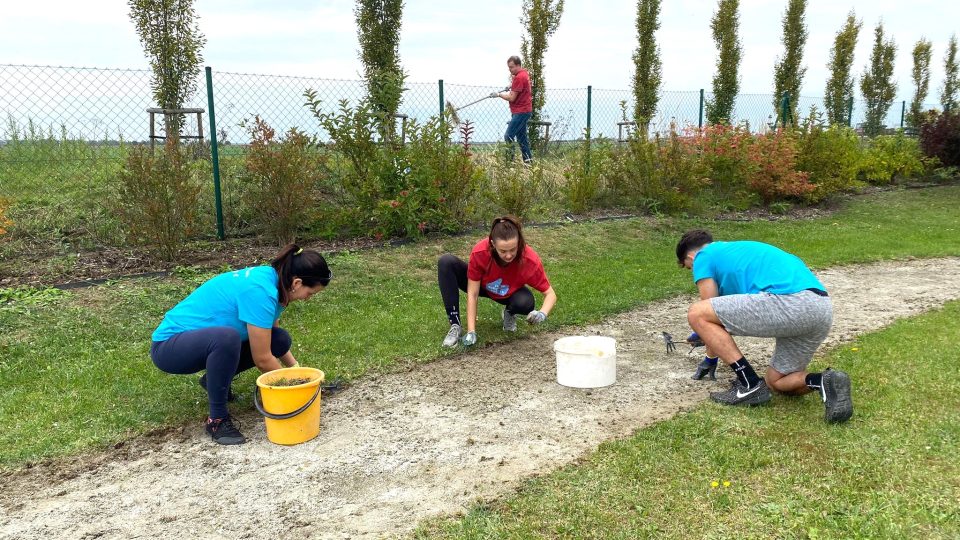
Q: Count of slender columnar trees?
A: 10